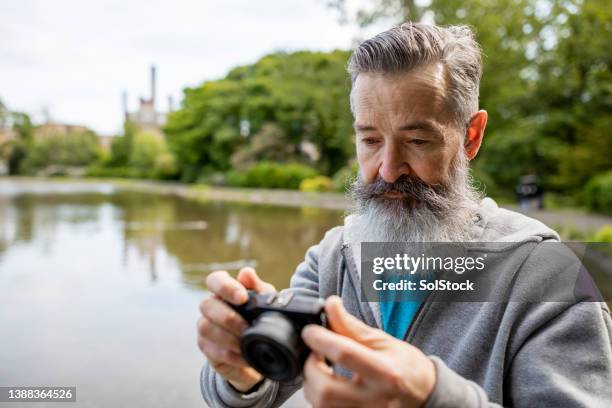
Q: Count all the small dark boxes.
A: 2